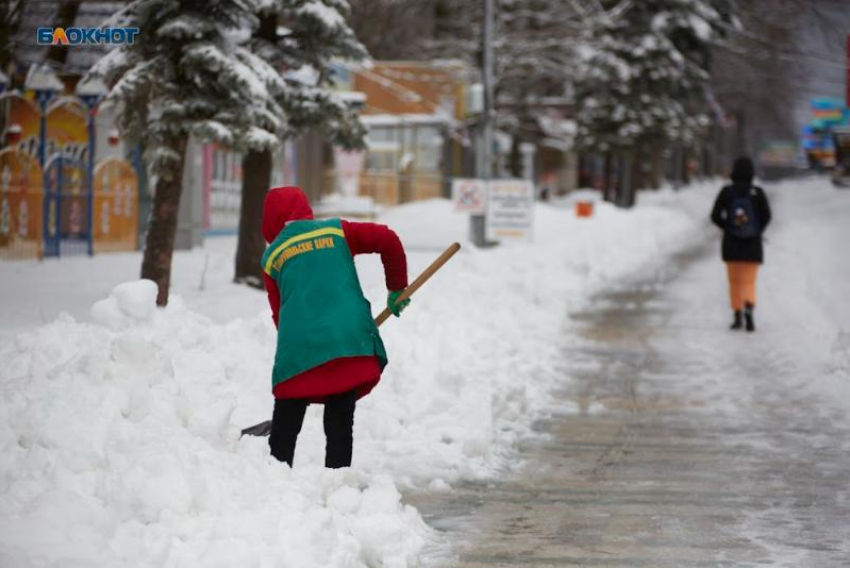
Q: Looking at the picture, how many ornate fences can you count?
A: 1